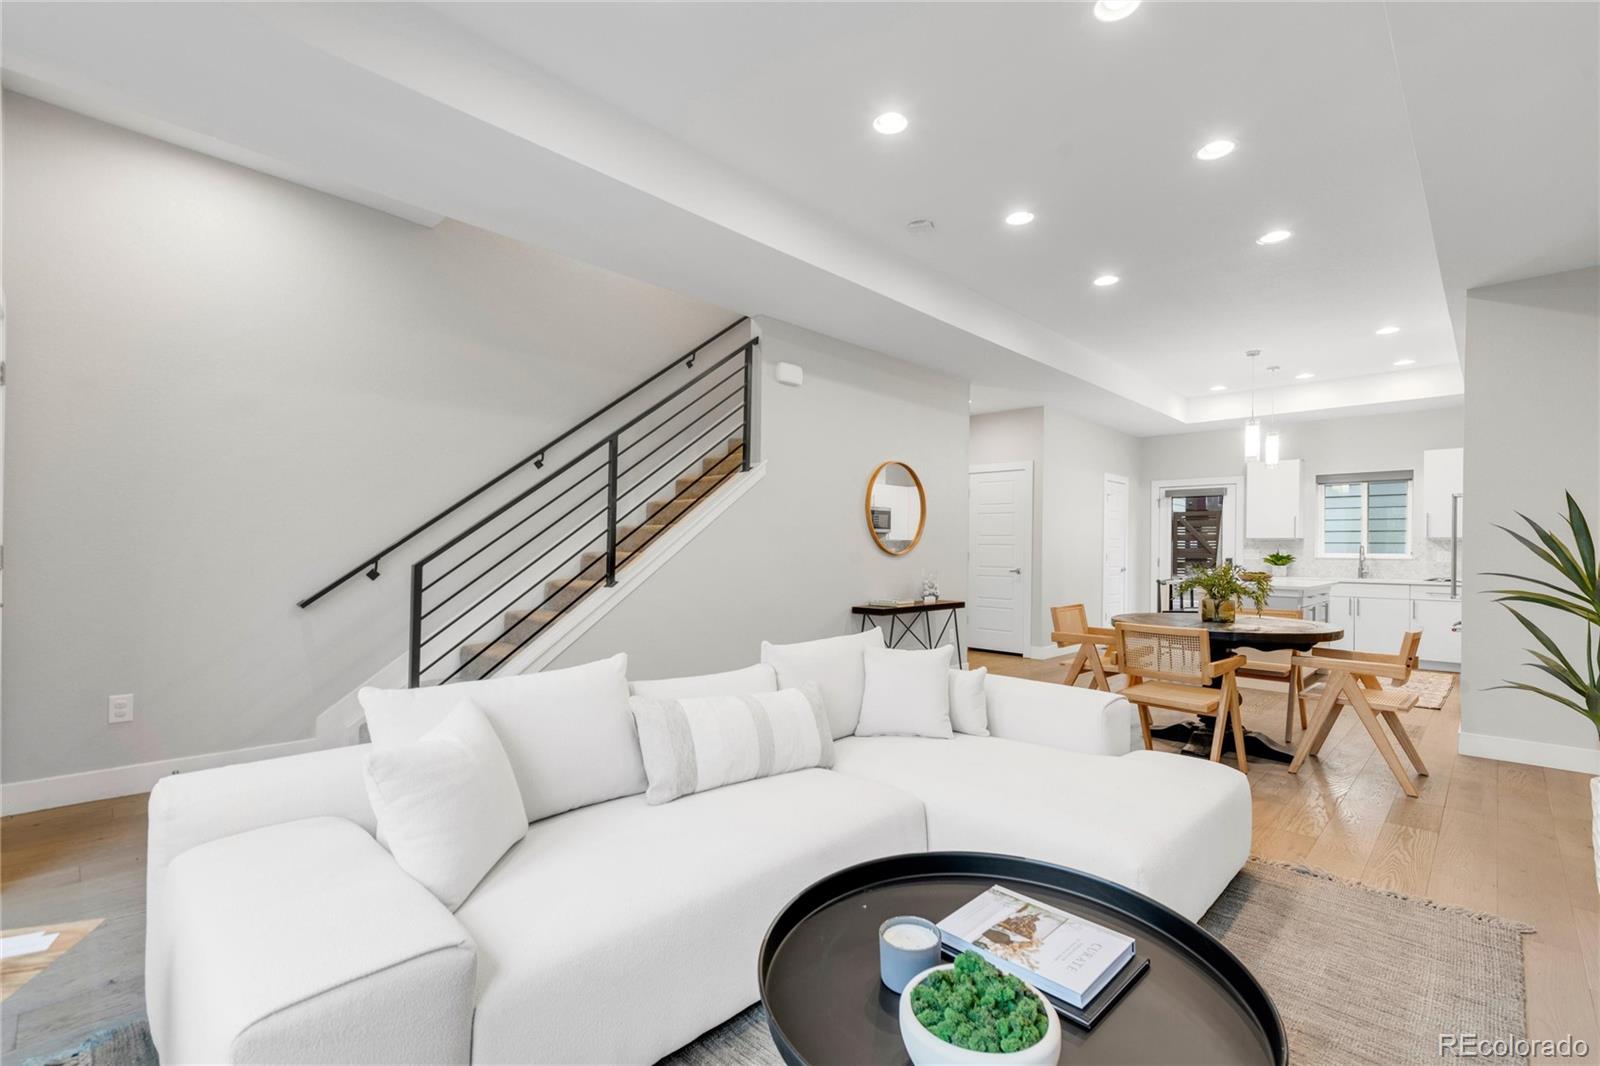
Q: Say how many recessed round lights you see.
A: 10